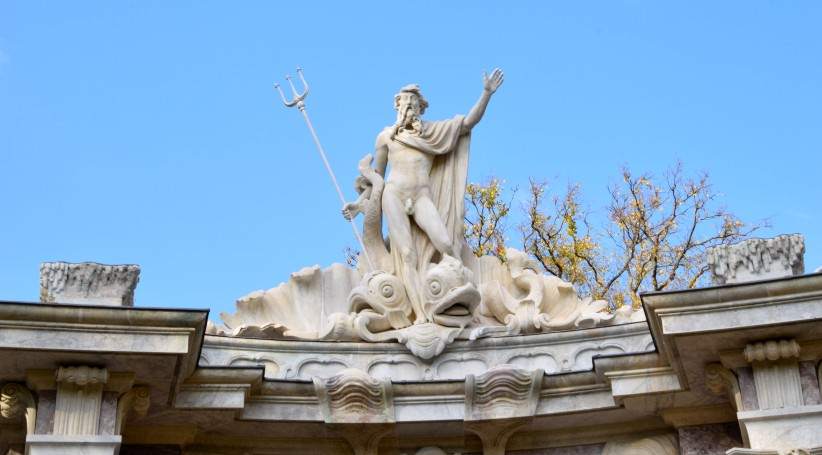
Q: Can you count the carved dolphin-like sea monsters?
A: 2